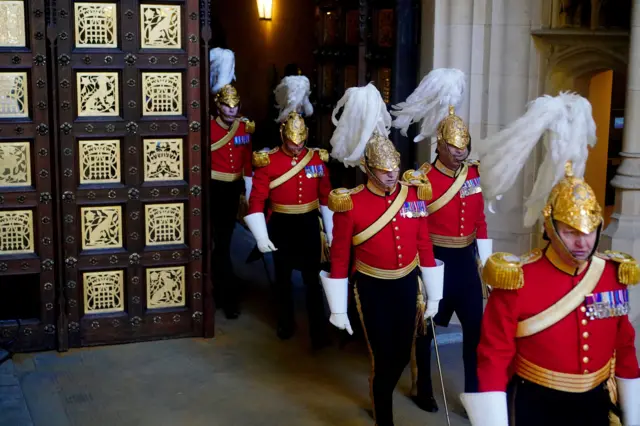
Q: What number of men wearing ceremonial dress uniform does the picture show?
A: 5